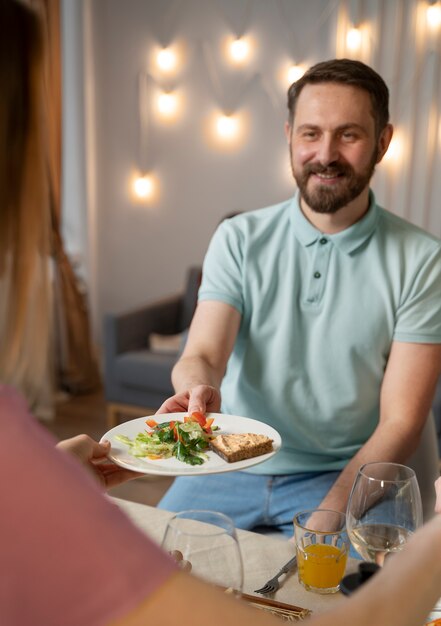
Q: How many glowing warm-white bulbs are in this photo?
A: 9